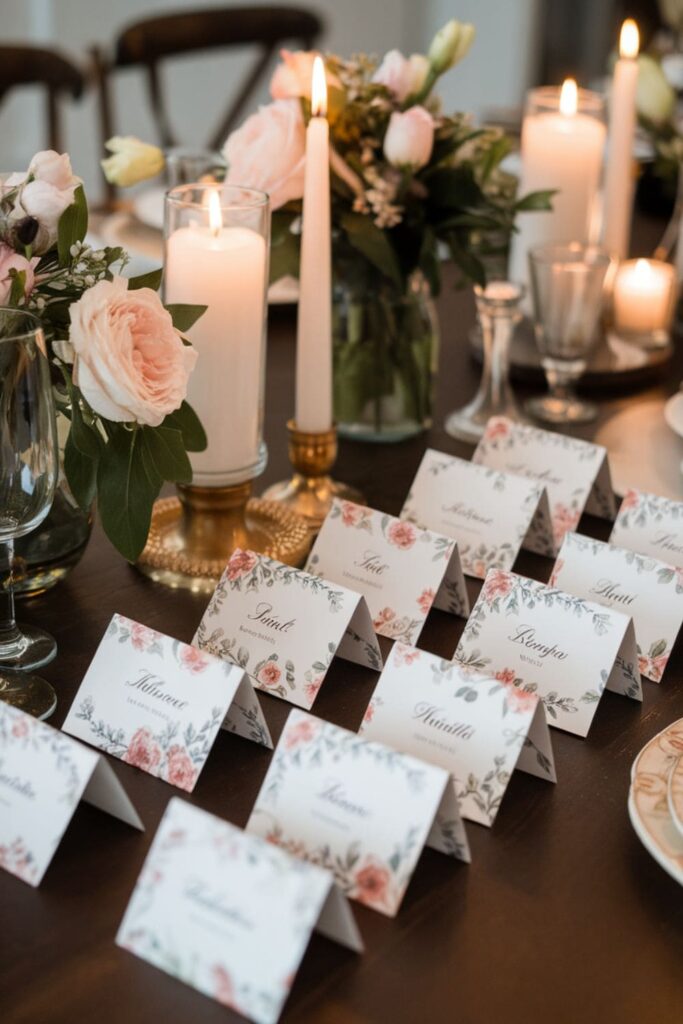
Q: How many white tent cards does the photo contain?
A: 12